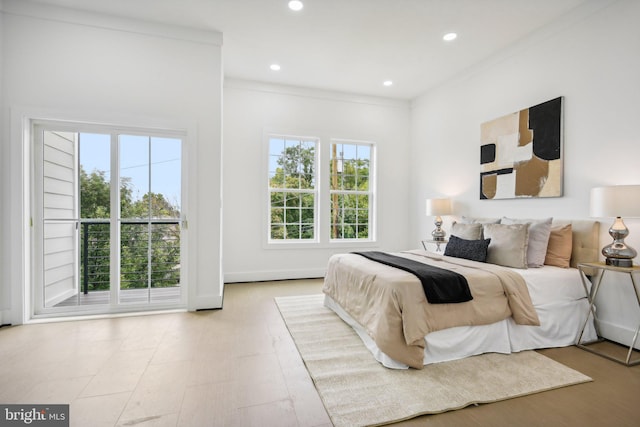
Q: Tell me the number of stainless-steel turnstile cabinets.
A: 0